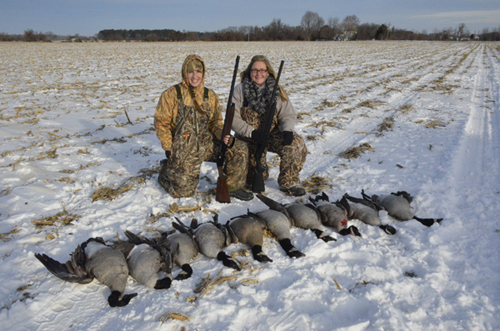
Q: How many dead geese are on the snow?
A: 10